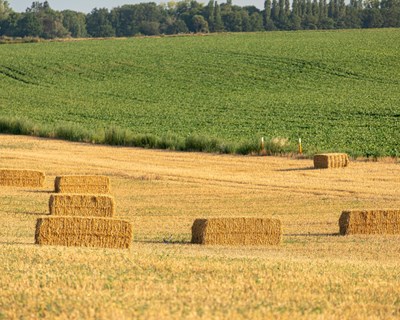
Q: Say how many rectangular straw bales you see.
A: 7